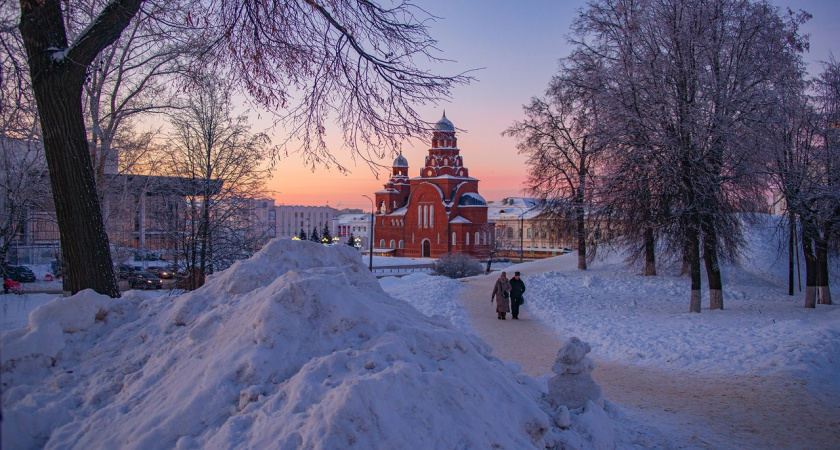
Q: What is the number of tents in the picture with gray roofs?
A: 0